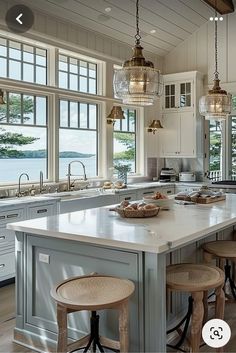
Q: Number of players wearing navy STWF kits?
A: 0